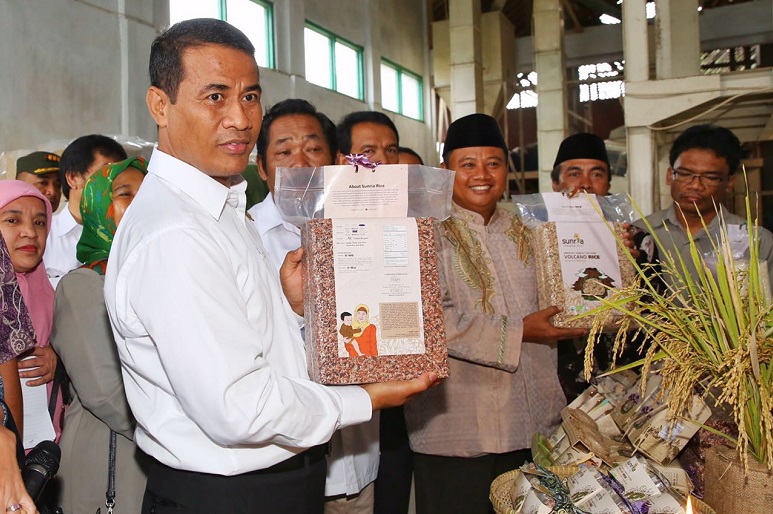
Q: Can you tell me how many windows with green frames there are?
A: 3